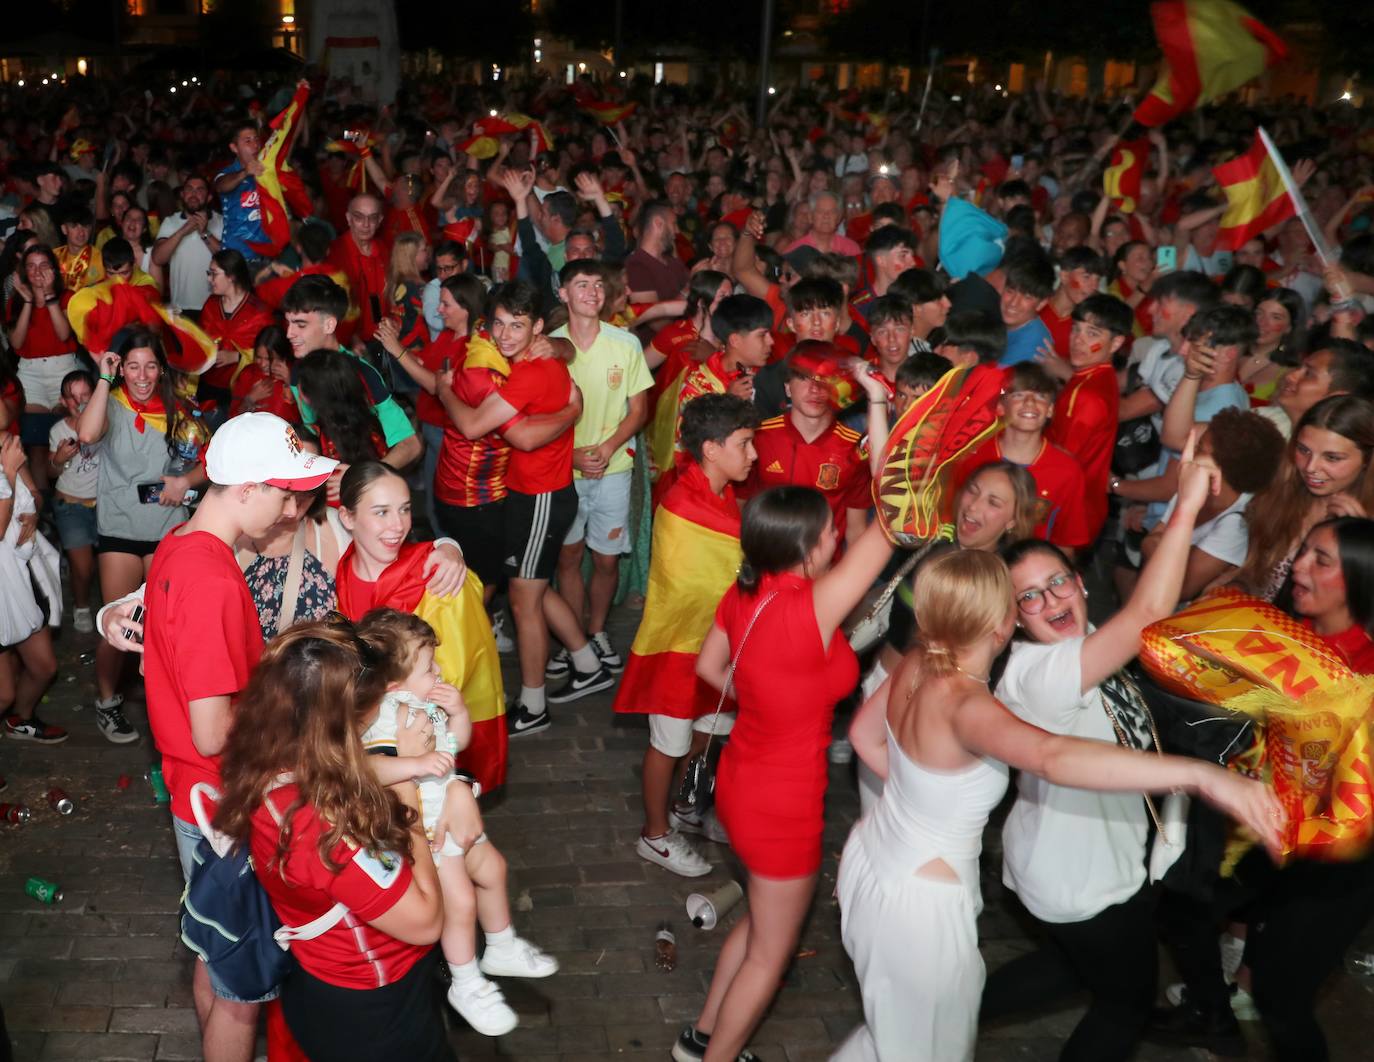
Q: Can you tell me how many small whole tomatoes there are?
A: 0